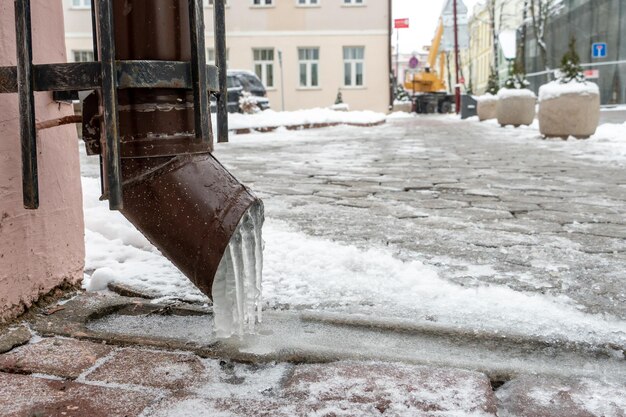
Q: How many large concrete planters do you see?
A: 3